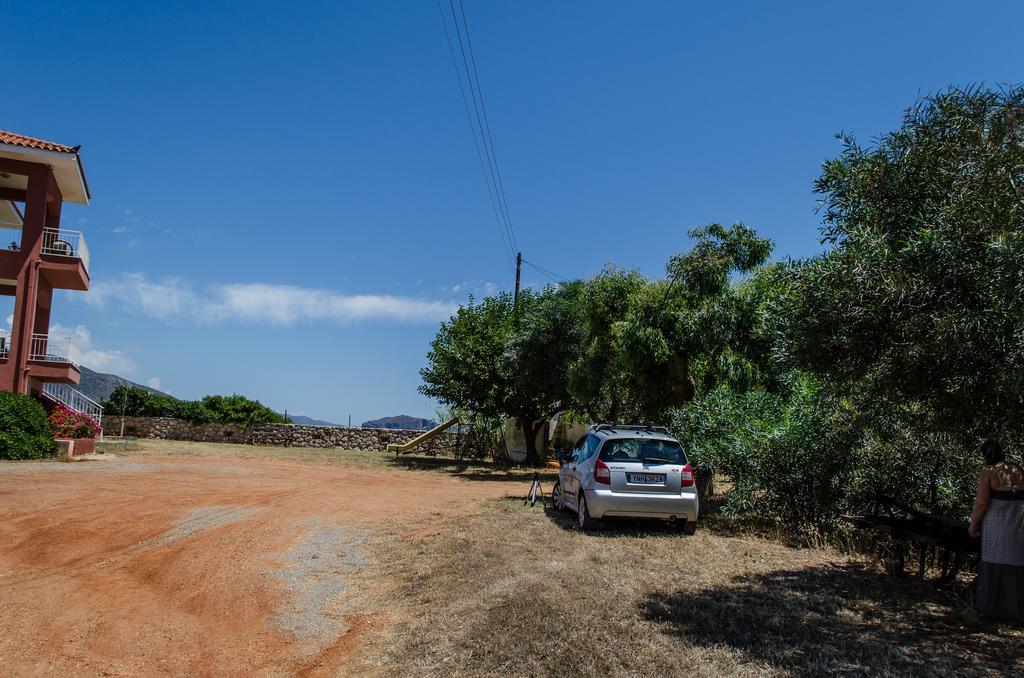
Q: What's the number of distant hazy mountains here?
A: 3